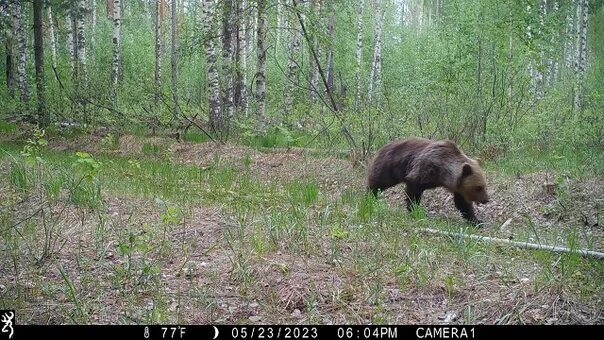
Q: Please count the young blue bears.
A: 0